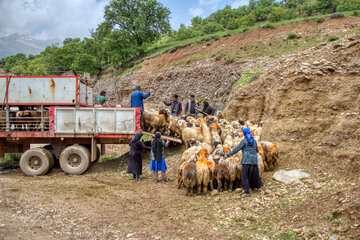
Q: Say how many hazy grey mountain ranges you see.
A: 1